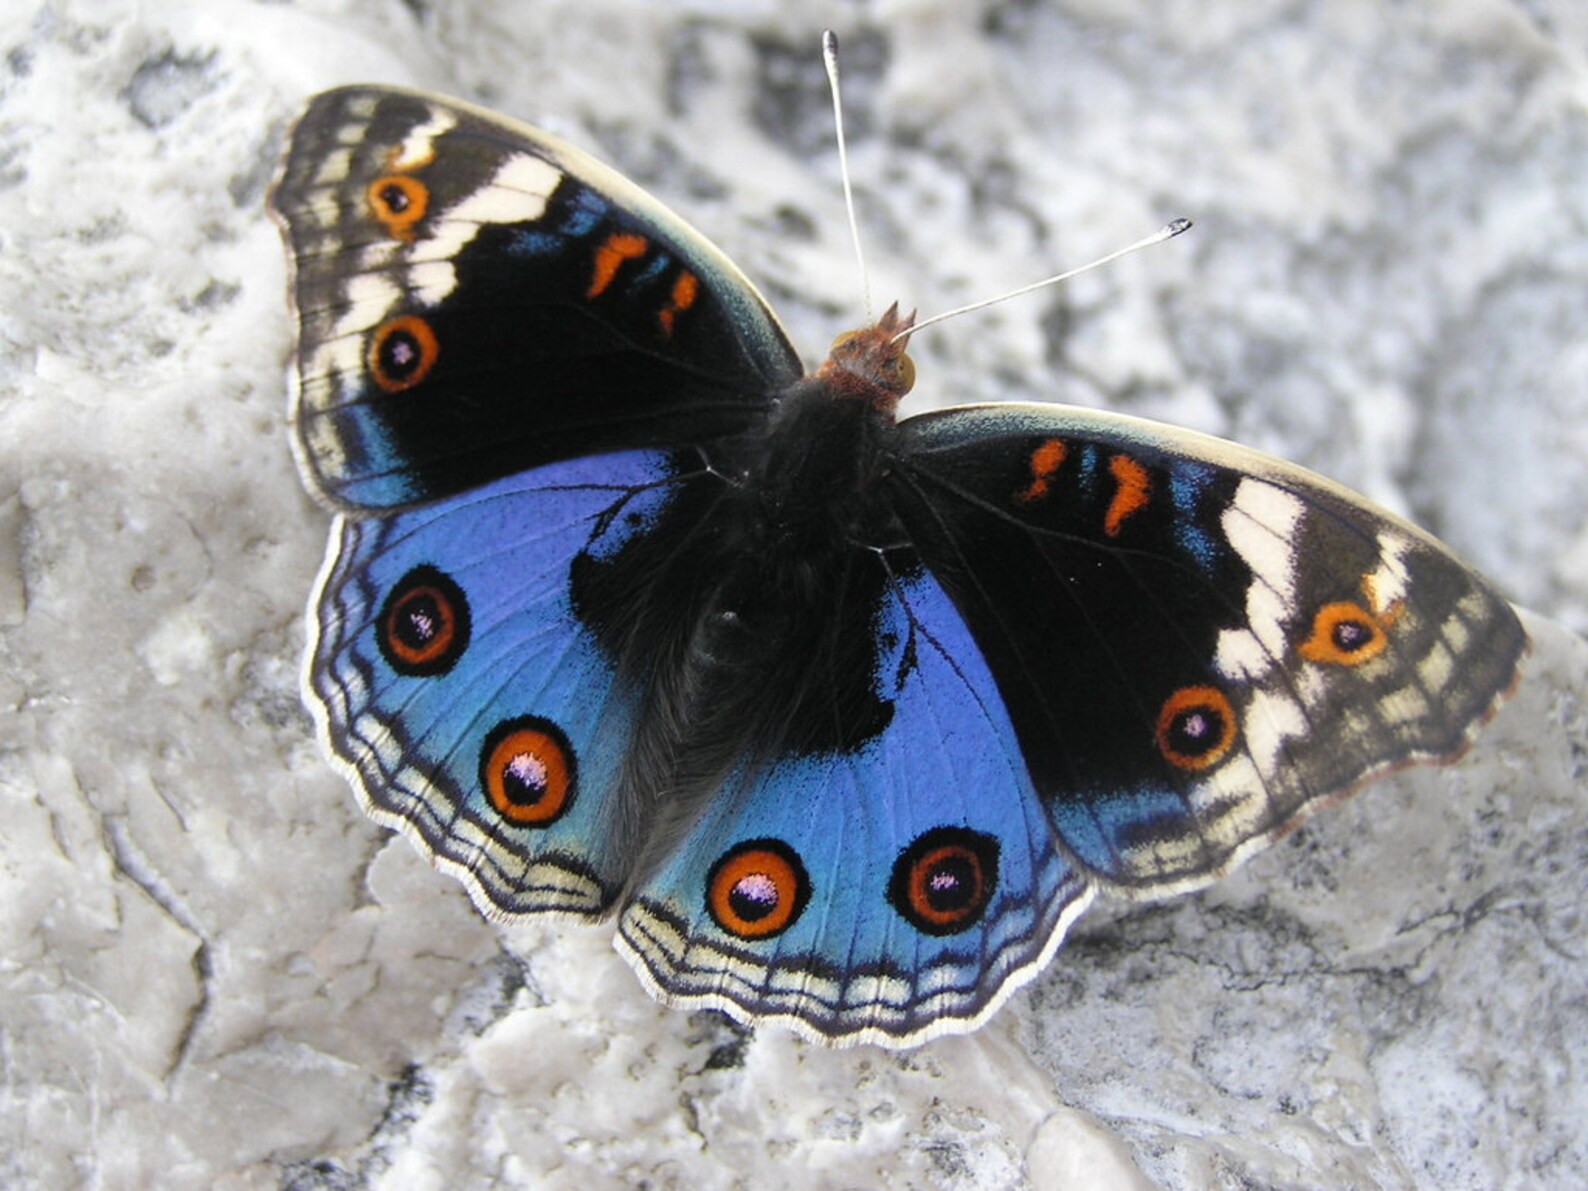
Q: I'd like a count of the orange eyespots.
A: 8